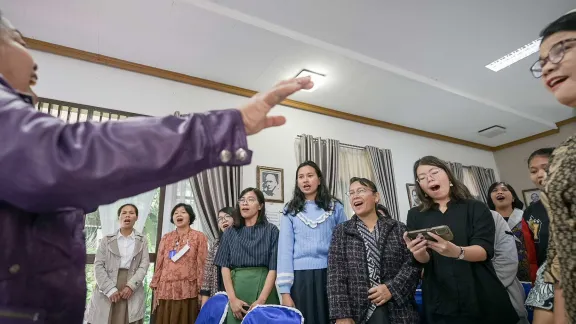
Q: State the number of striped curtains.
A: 5